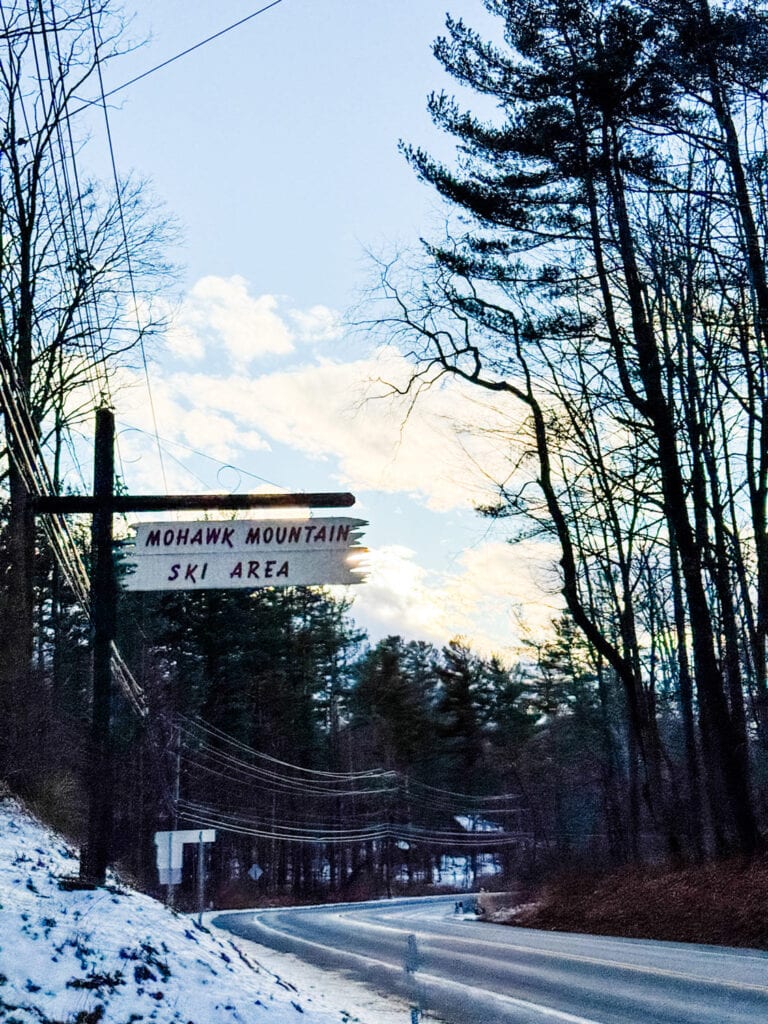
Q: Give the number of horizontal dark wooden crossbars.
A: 1